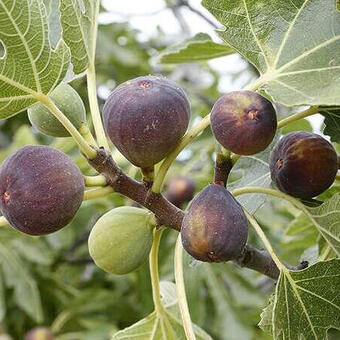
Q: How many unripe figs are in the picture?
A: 2